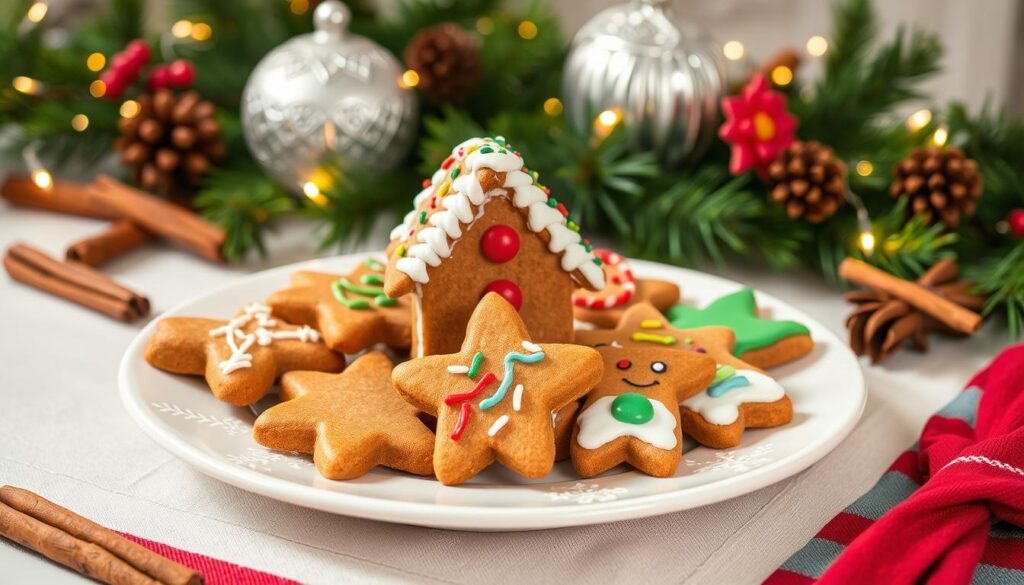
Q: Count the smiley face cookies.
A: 1